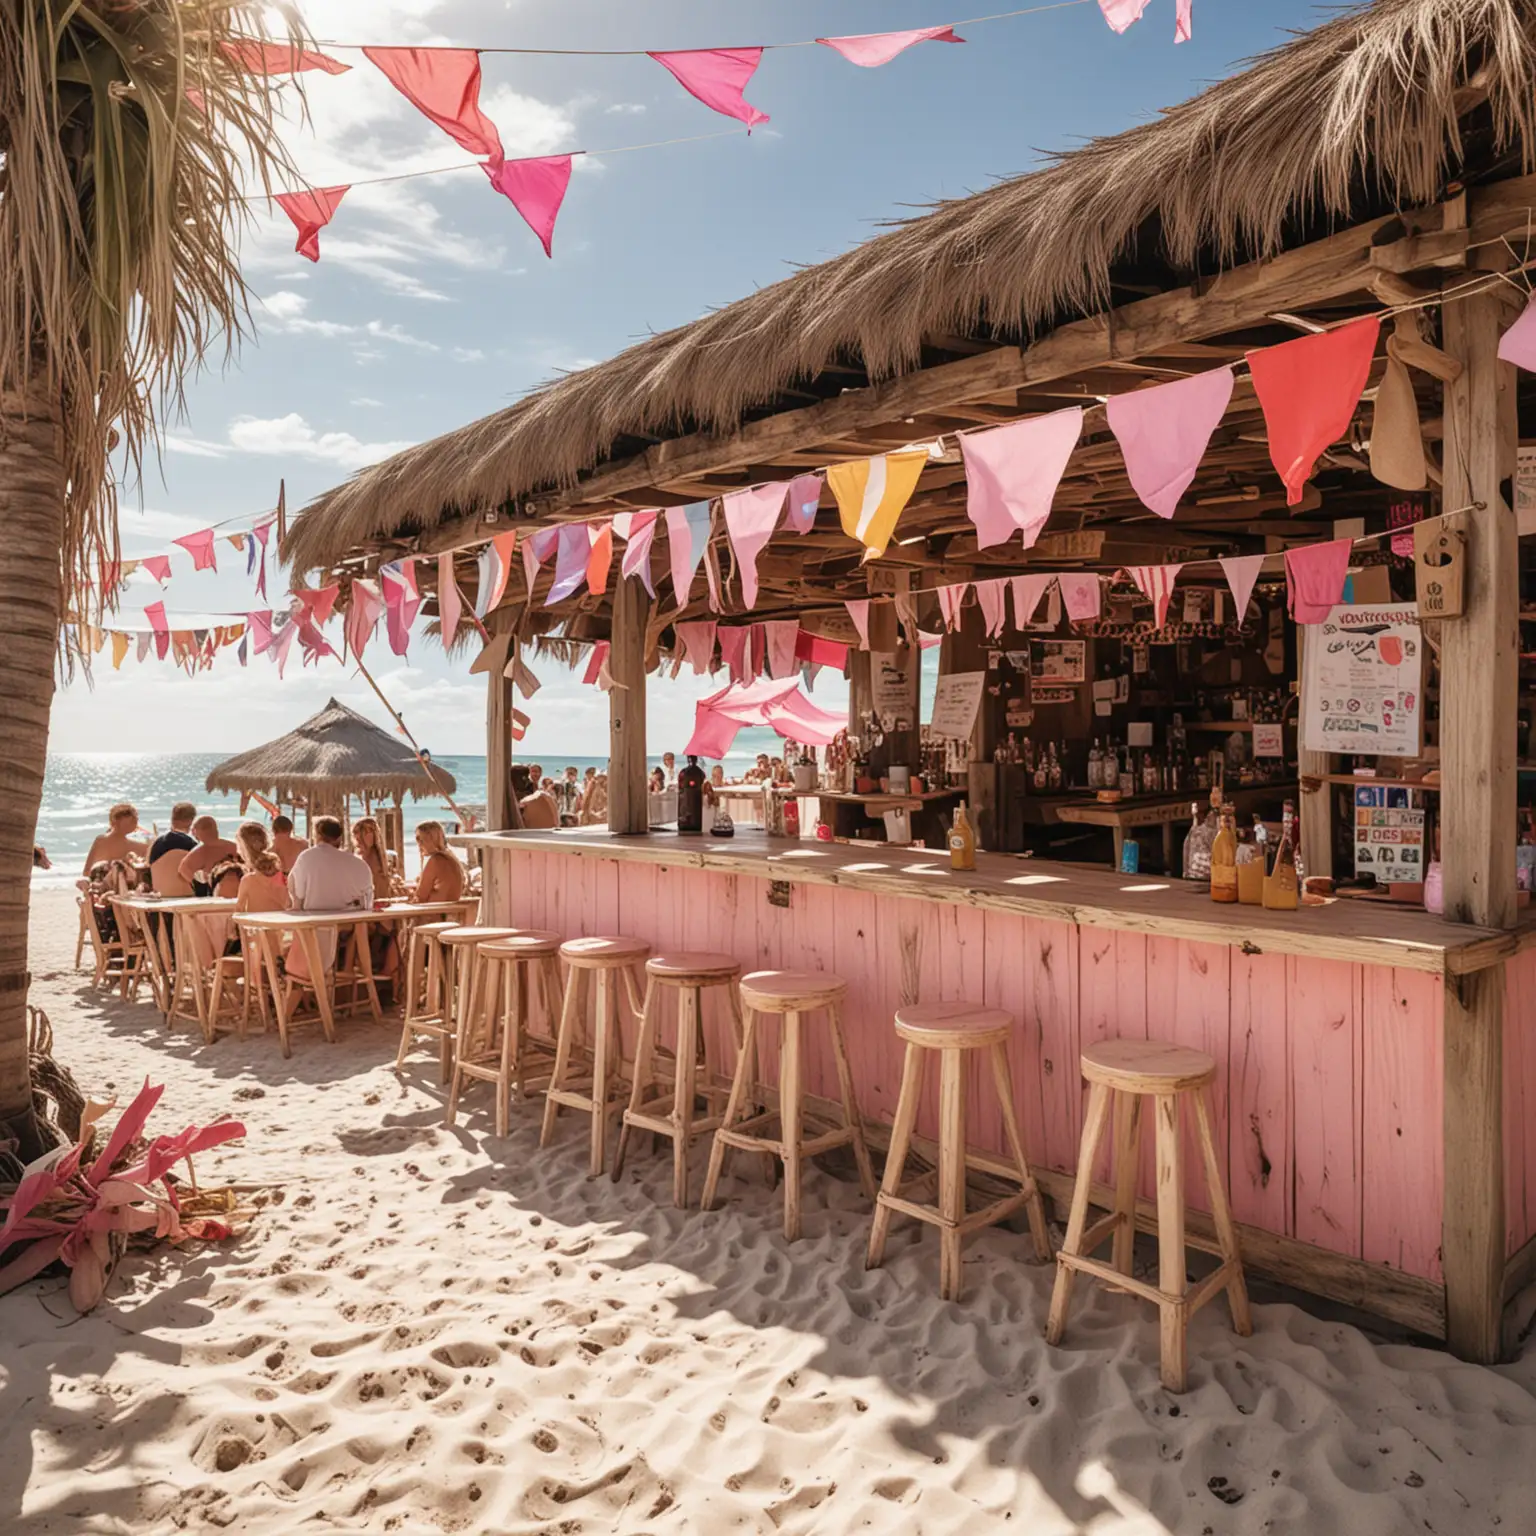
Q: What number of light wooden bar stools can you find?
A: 8